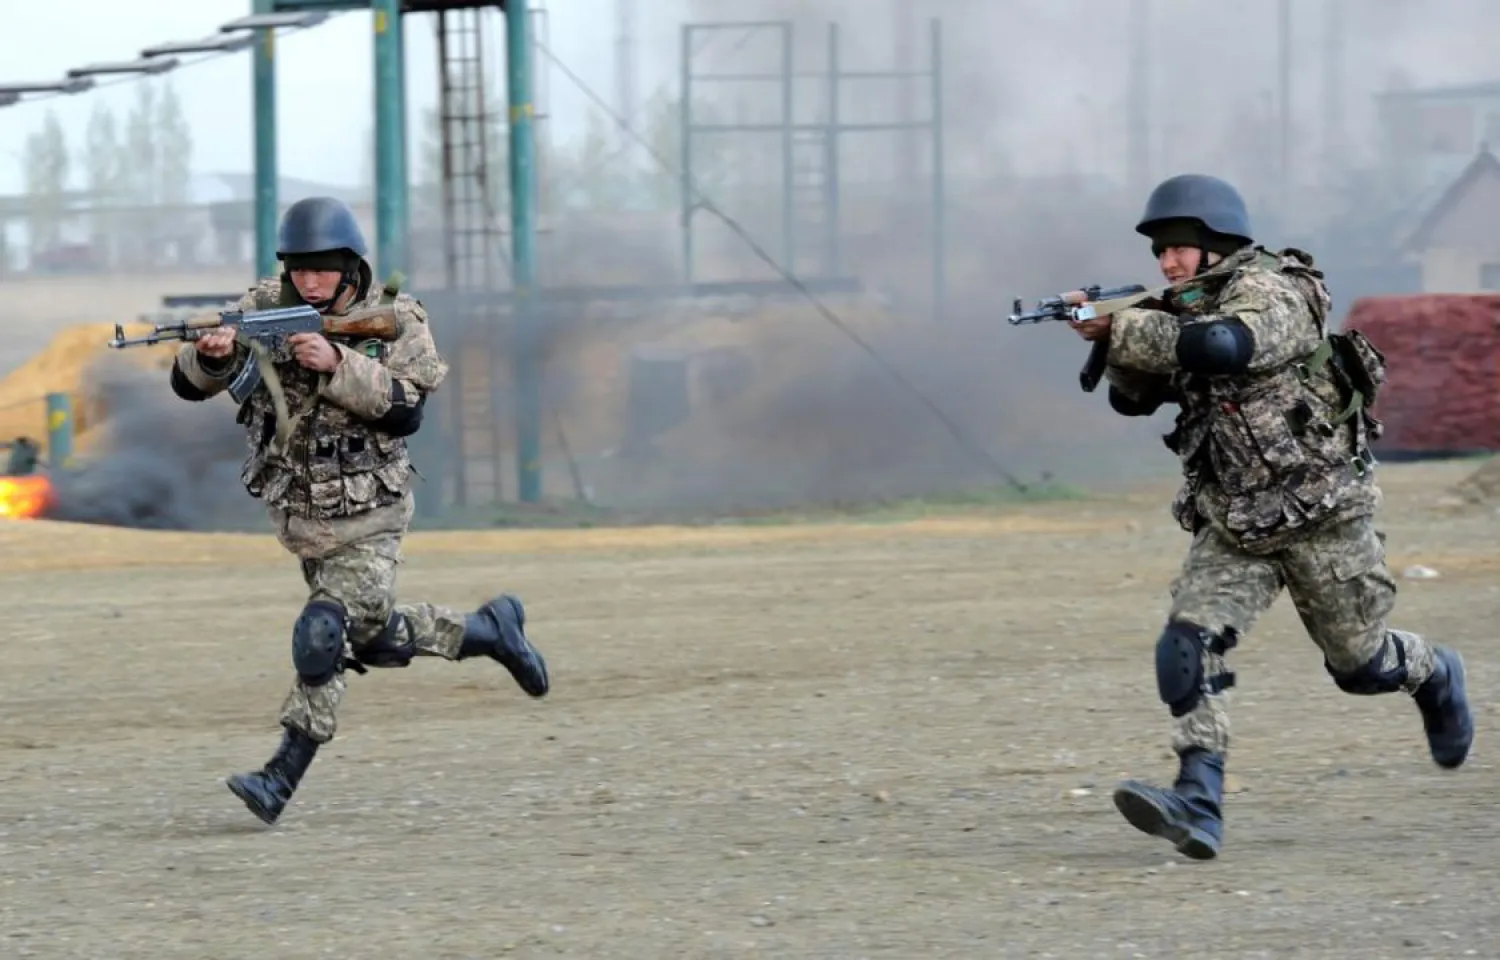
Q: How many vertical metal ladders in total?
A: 2